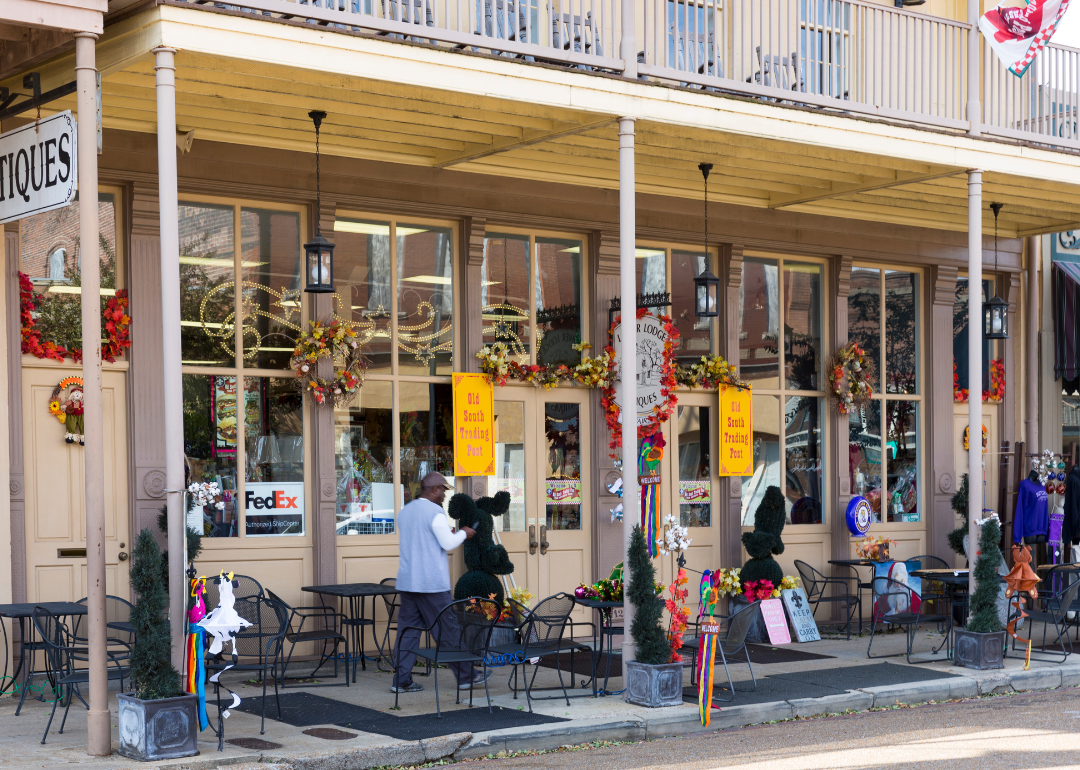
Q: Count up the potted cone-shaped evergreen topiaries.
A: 3